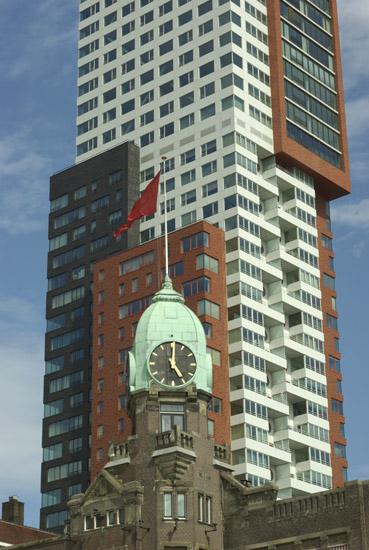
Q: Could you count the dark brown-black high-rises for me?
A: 1